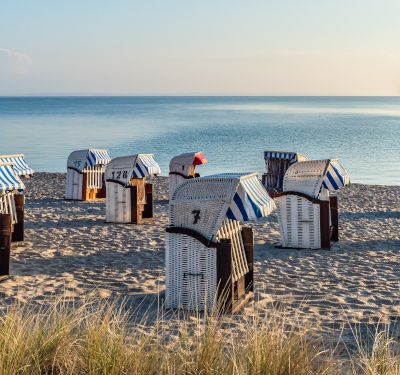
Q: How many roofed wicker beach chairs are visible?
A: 8